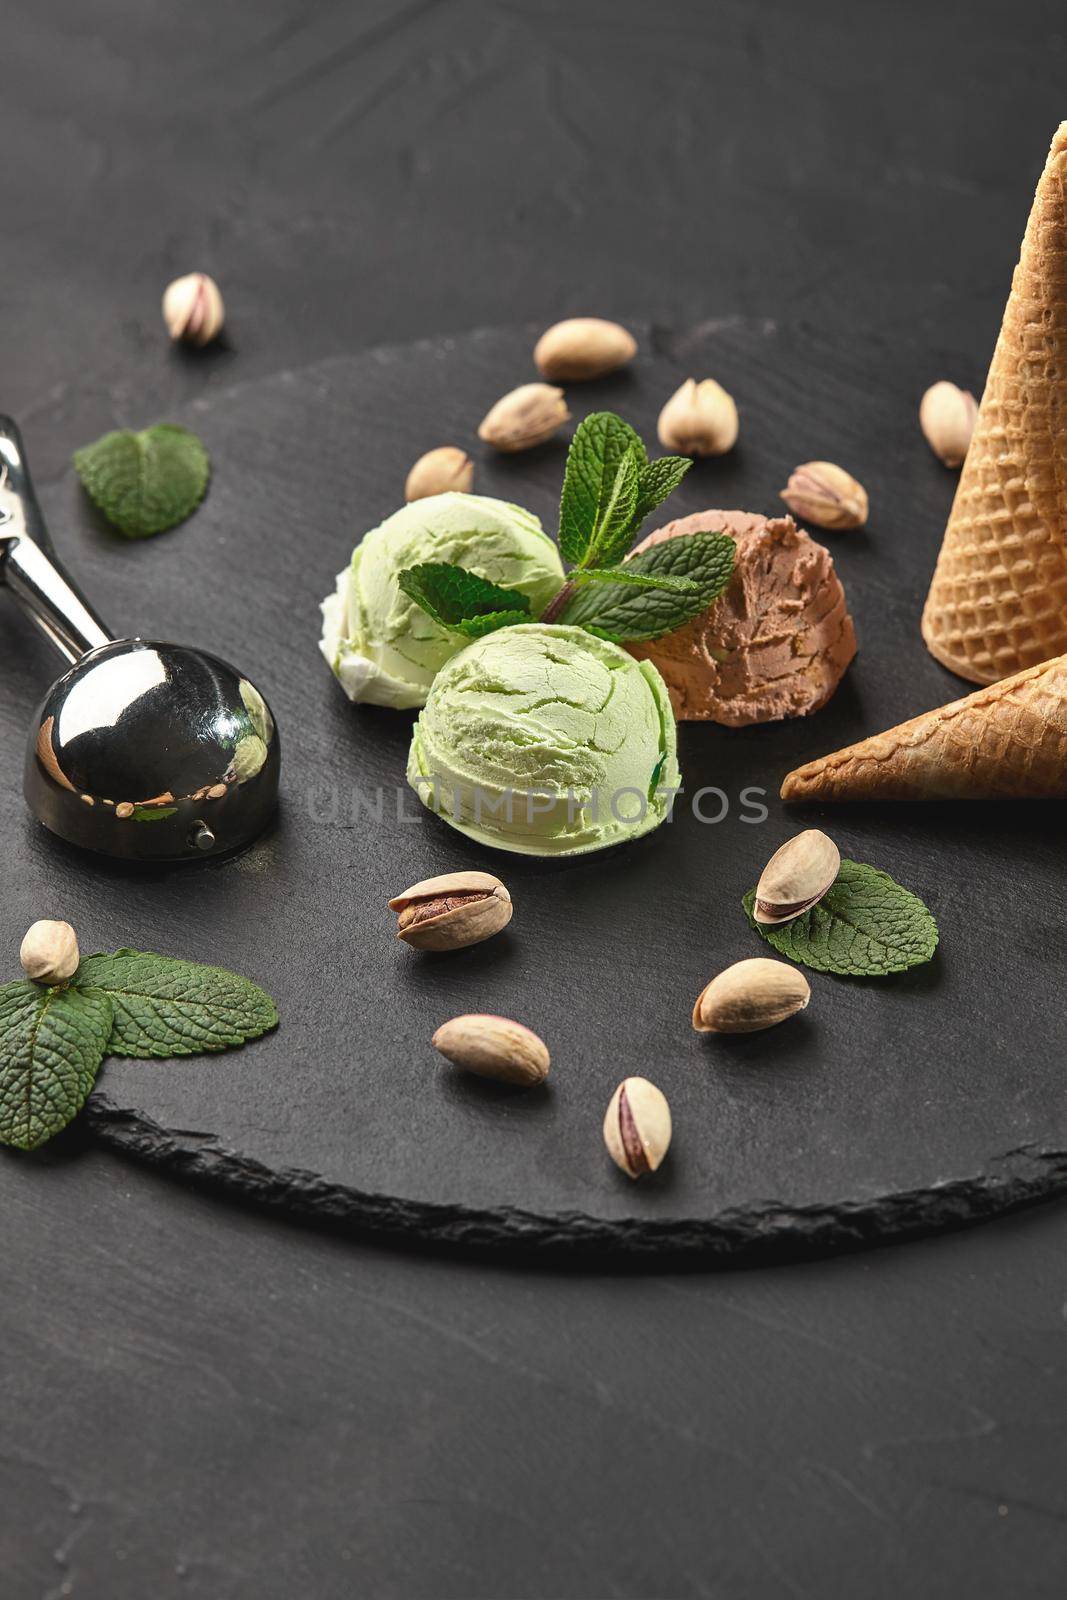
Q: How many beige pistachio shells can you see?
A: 13